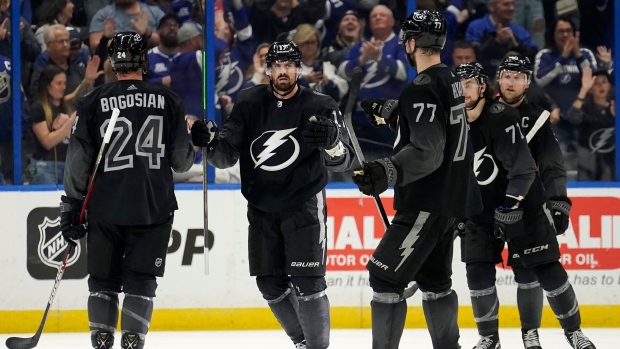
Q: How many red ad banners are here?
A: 2